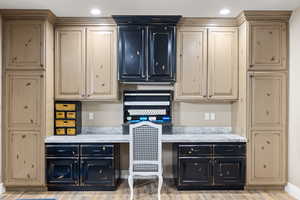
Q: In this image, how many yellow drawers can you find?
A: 6